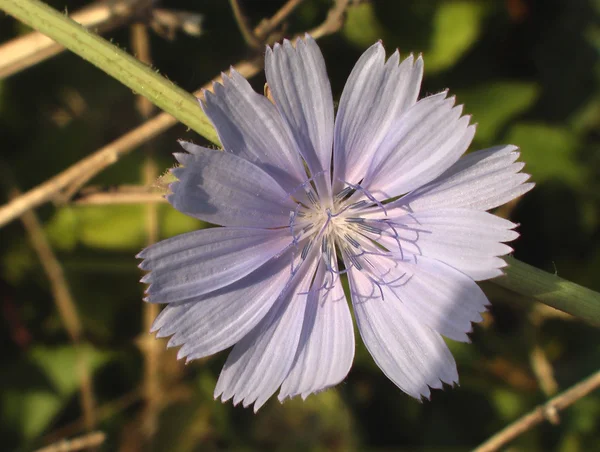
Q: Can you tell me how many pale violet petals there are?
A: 13